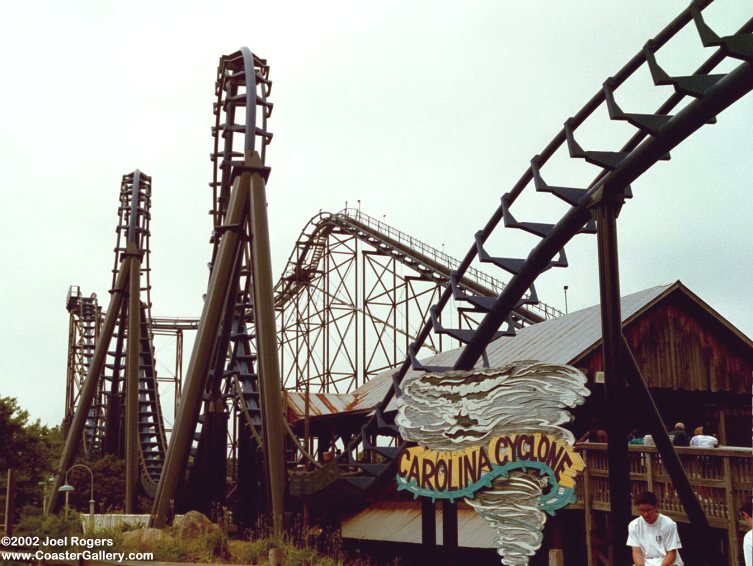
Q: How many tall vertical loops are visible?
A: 2